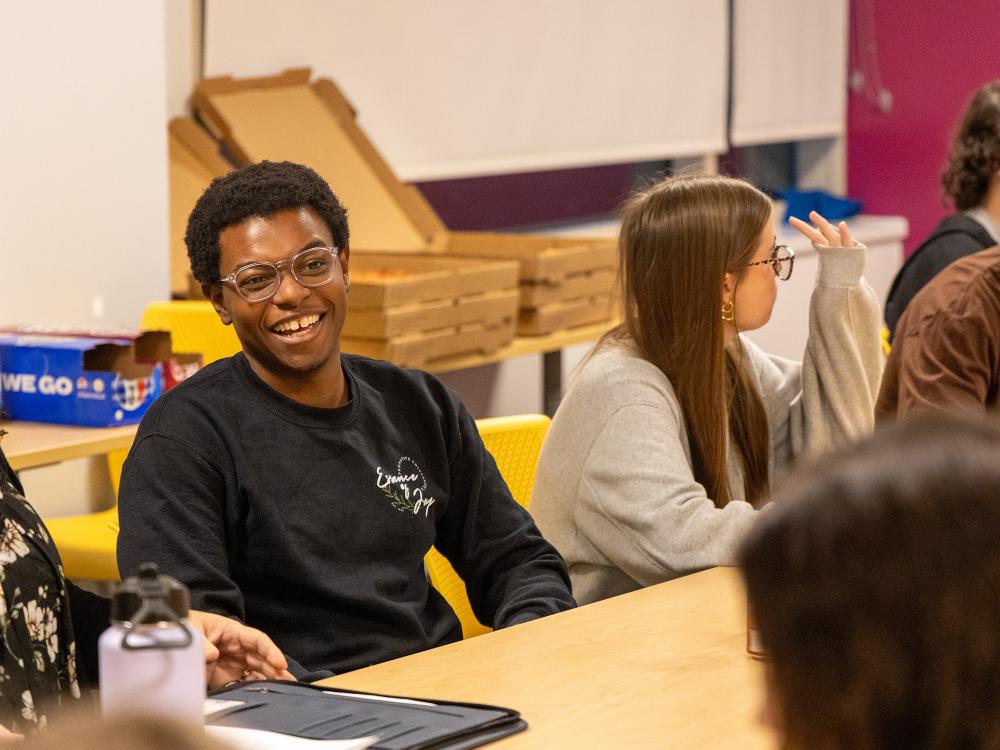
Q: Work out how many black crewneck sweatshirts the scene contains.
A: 1